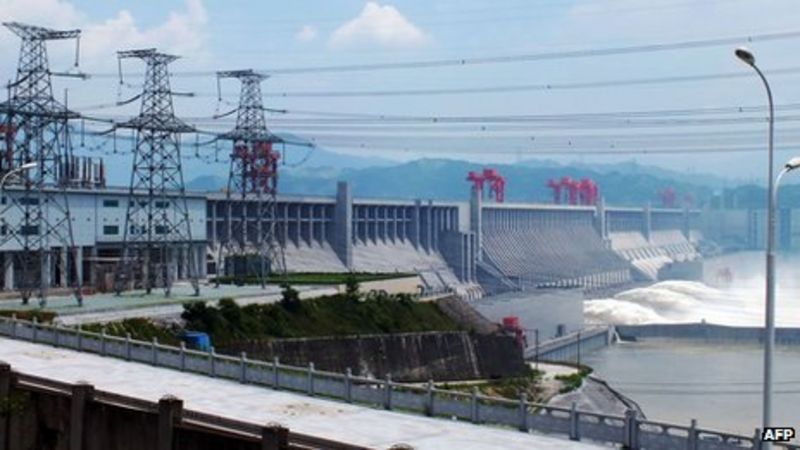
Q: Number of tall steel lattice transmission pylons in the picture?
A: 3